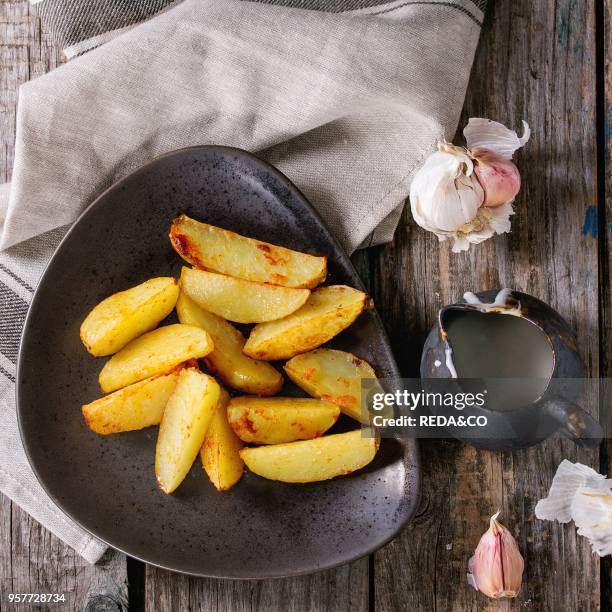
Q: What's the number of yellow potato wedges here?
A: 12